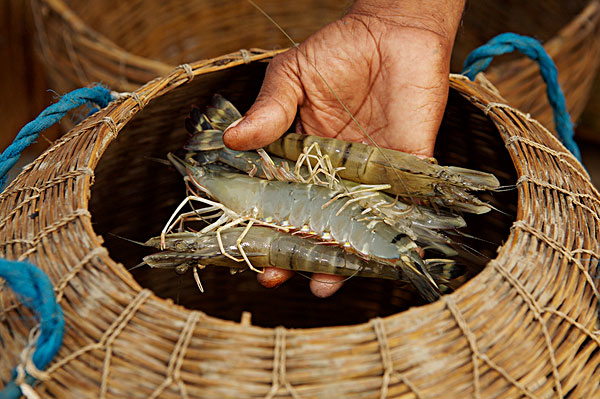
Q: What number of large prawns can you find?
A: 4